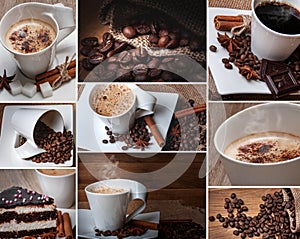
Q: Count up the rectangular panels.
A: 9